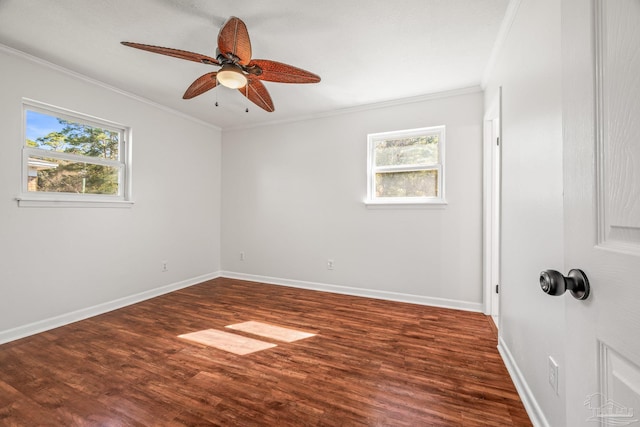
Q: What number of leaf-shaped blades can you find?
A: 5